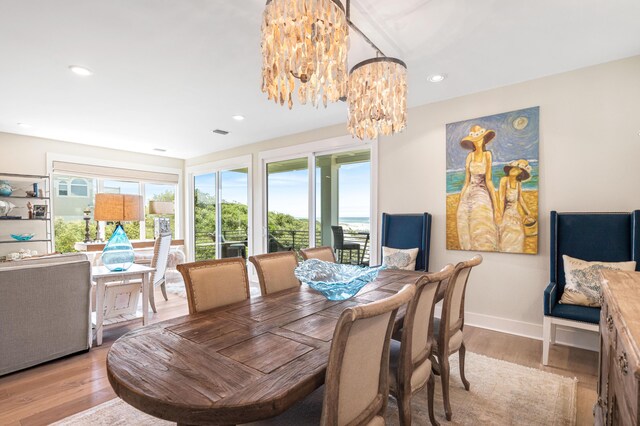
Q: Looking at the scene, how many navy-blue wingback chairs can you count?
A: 2